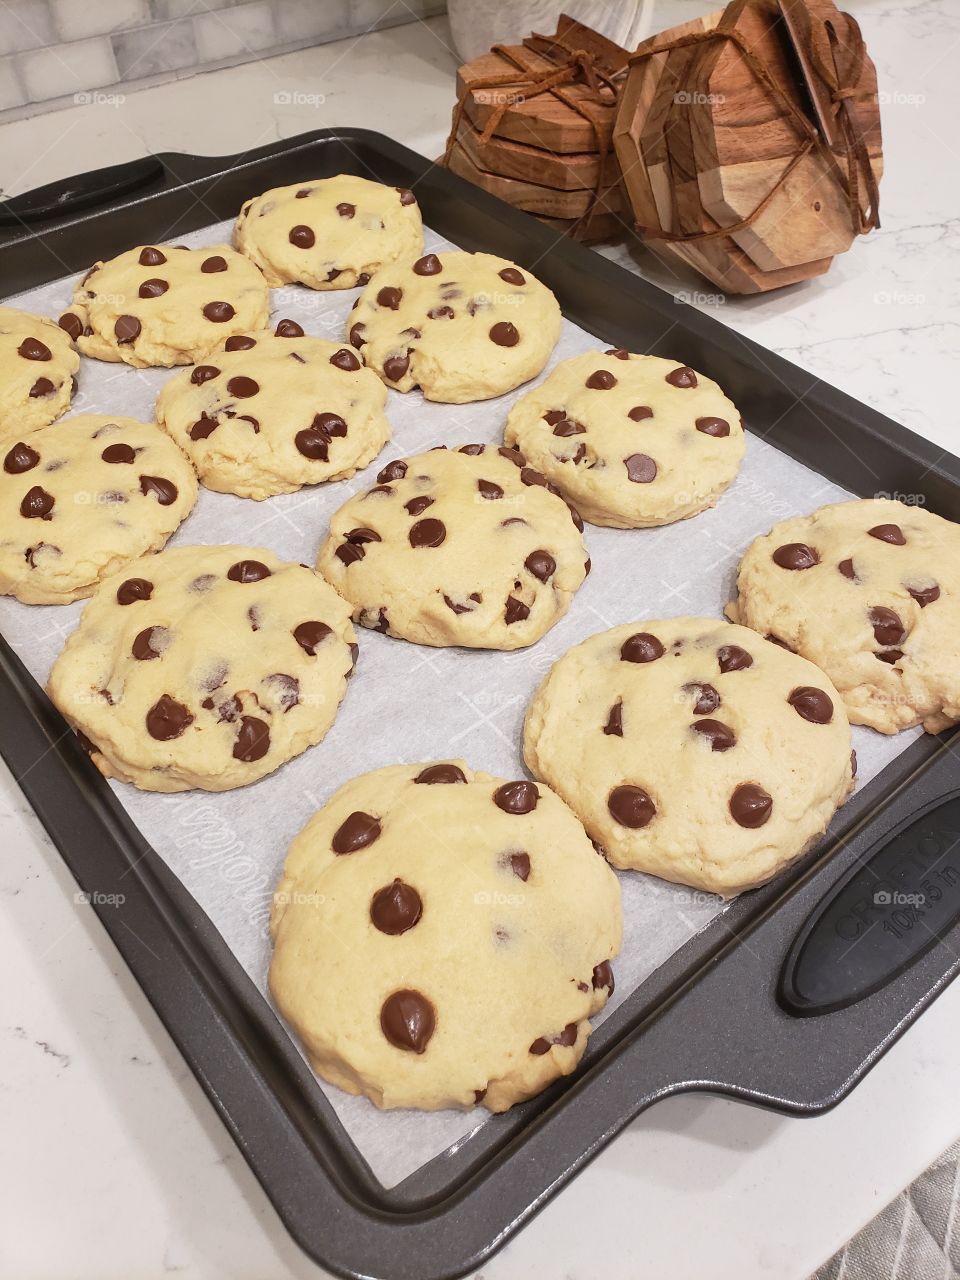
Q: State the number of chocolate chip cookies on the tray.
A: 12